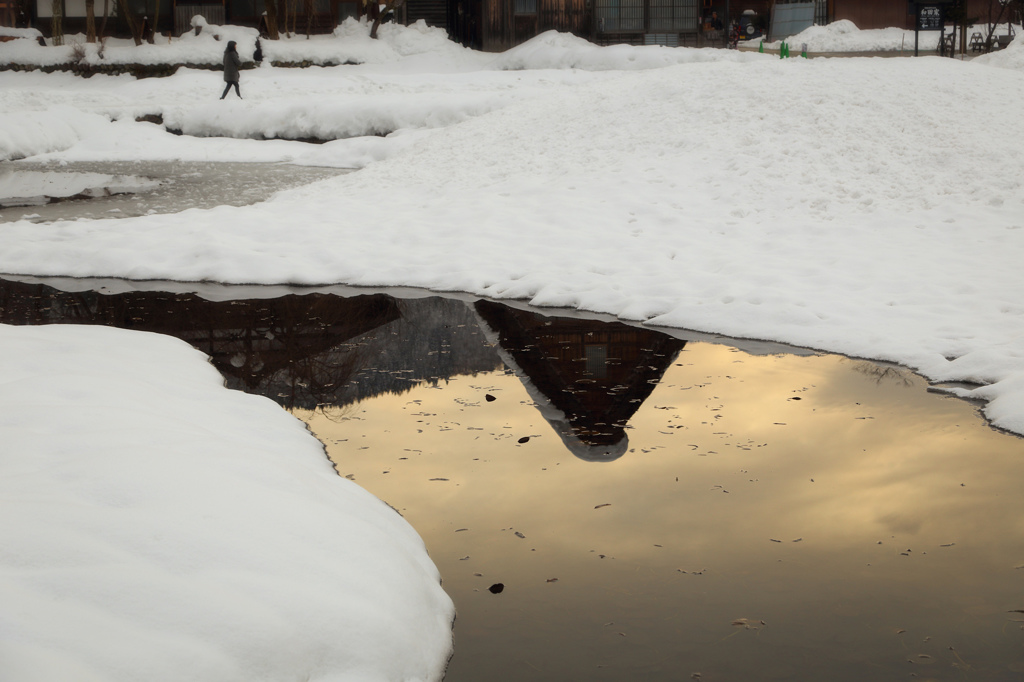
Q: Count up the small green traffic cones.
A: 4